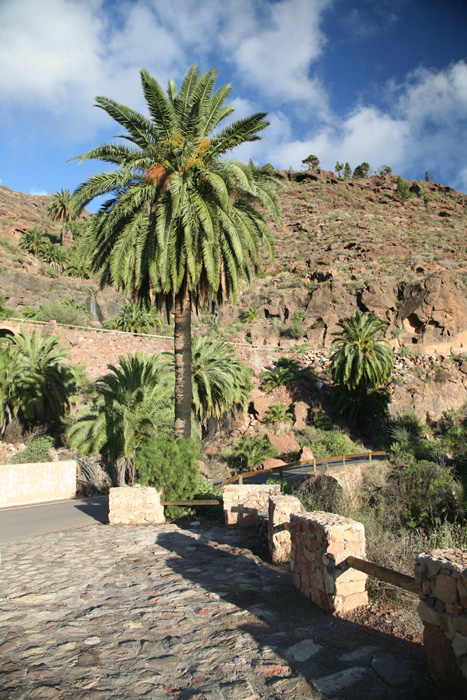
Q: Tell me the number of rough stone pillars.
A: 5